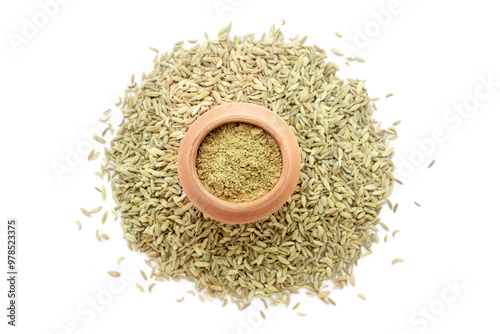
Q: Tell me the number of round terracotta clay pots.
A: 1